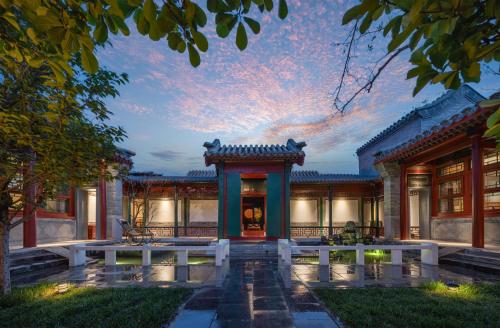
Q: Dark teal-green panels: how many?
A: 2